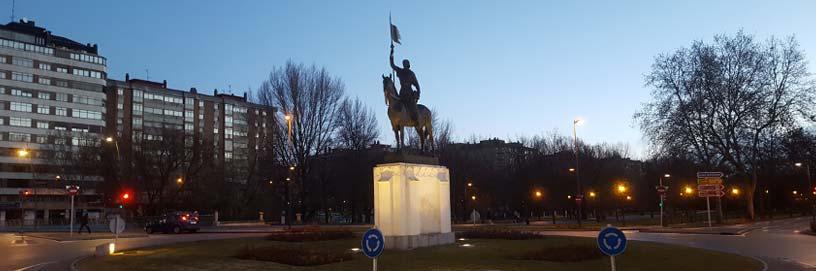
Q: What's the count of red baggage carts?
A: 0